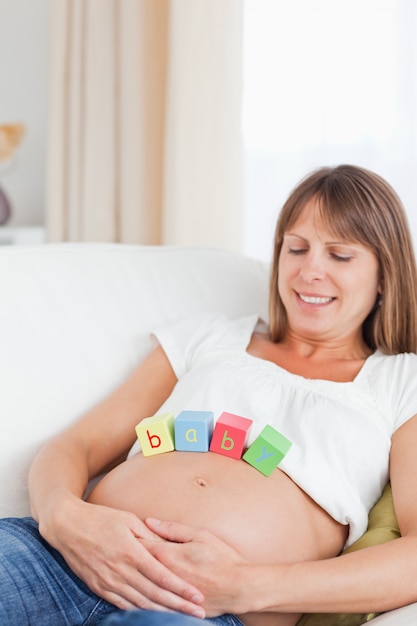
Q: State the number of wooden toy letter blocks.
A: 4